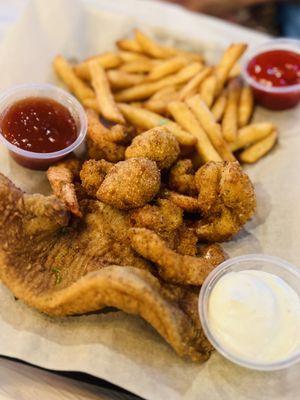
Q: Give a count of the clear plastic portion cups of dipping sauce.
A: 3